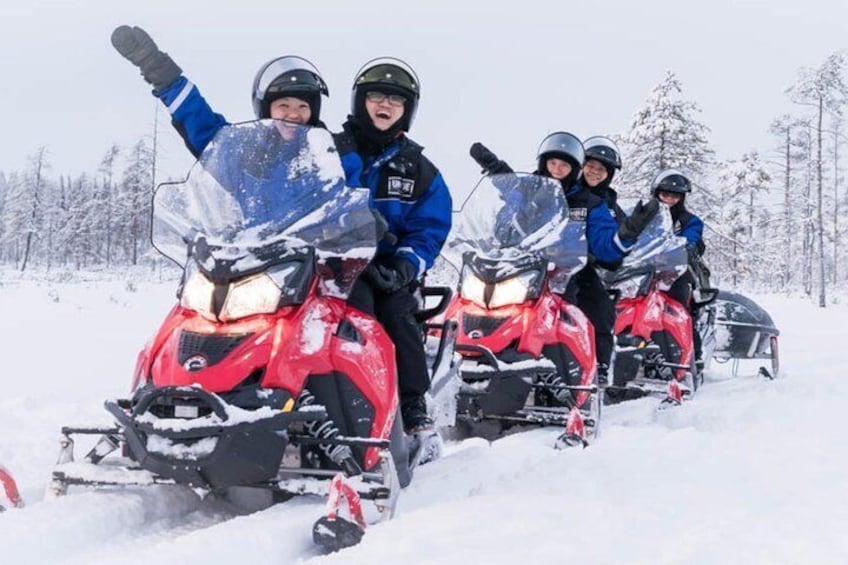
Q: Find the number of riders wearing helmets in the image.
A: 5